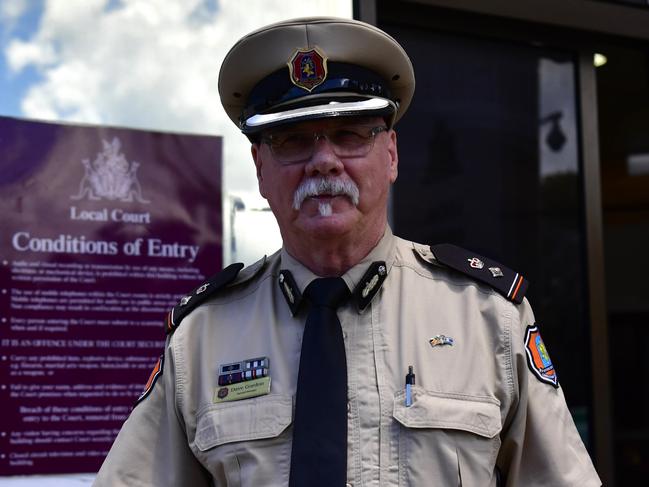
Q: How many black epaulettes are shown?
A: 2